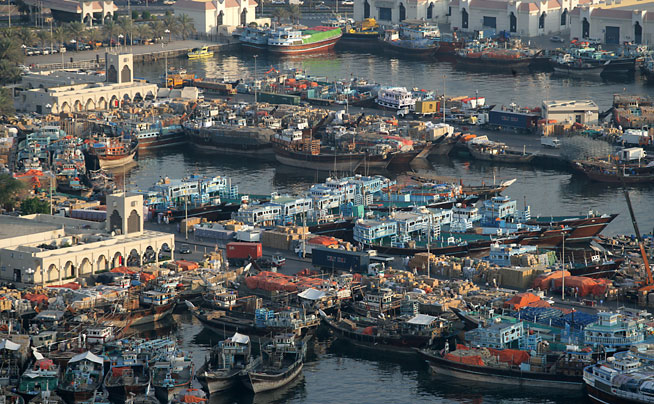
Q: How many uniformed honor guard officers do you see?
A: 0